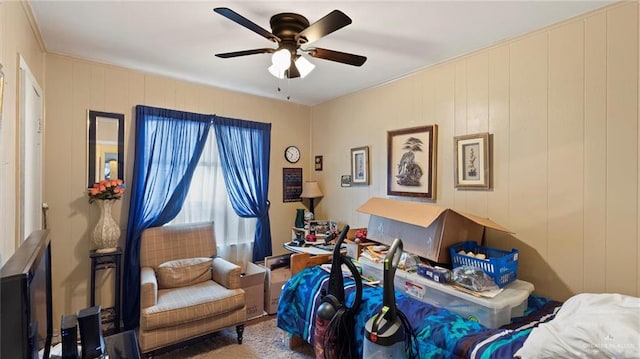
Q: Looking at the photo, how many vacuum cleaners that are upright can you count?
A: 2